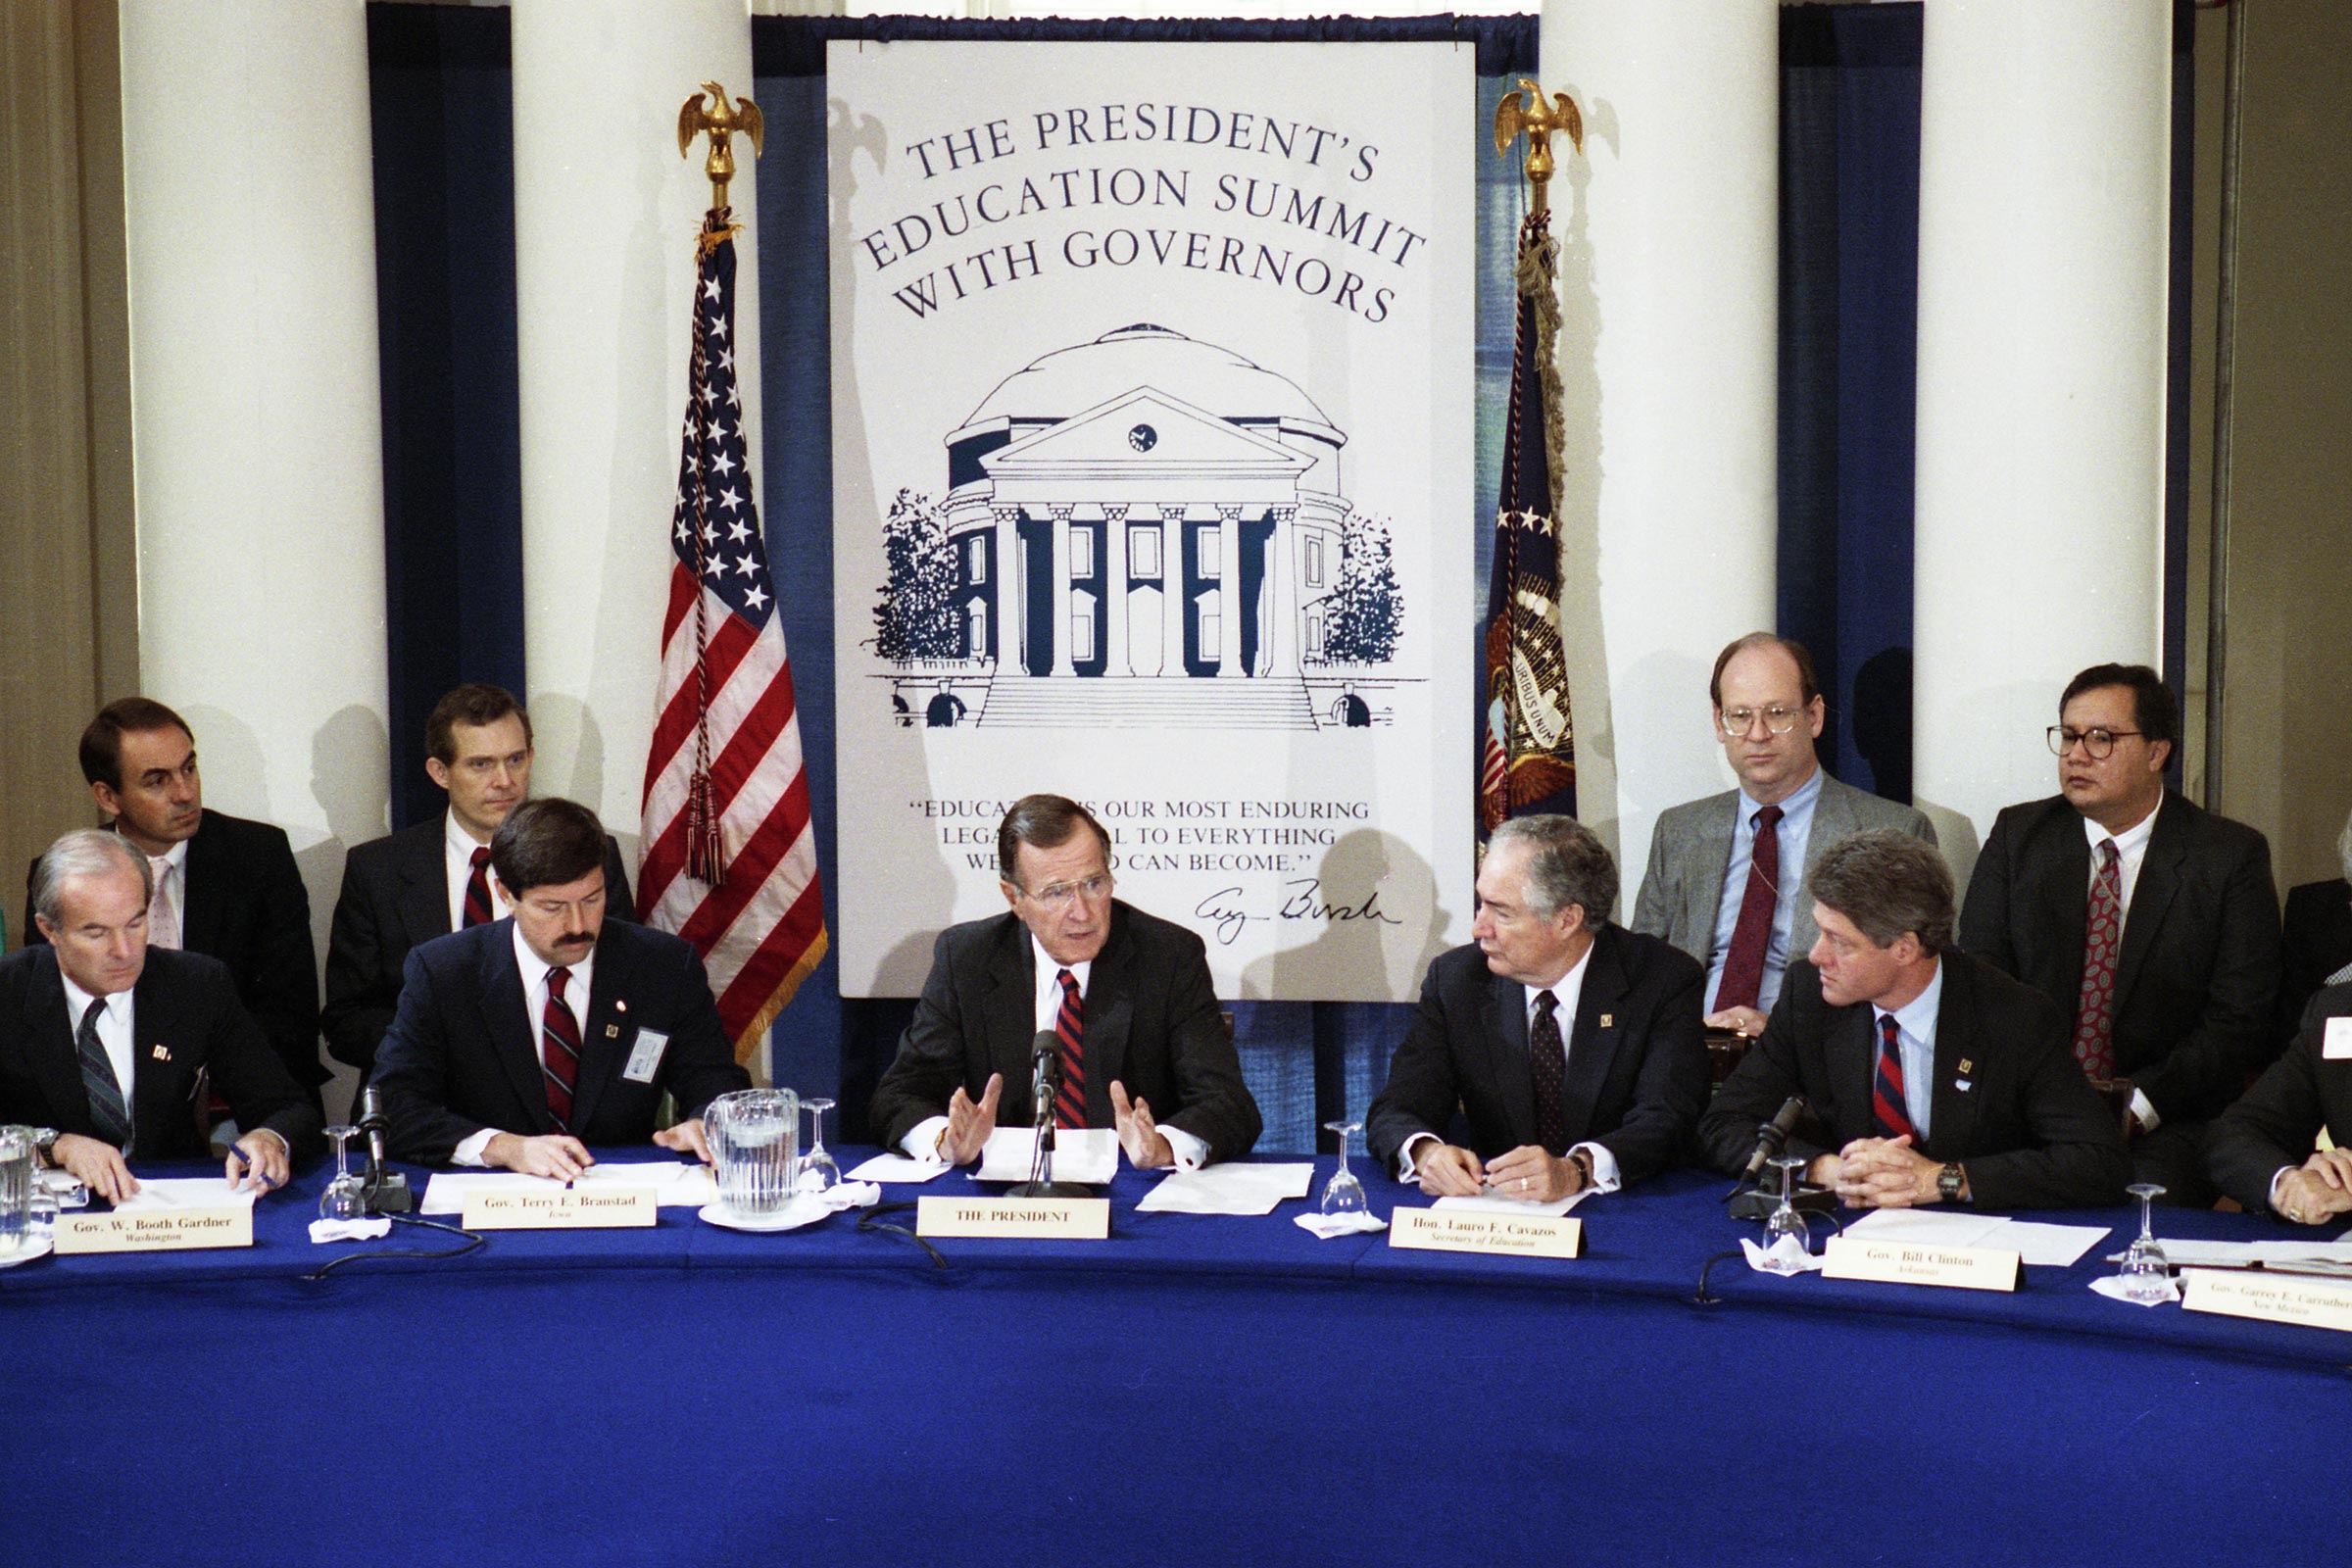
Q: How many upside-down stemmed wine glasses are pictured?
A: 5